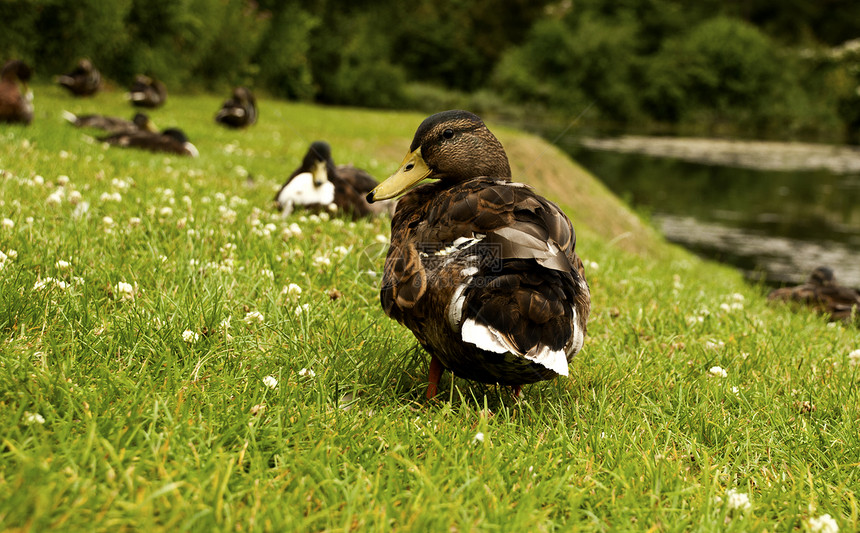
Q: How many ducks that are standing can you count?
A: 1